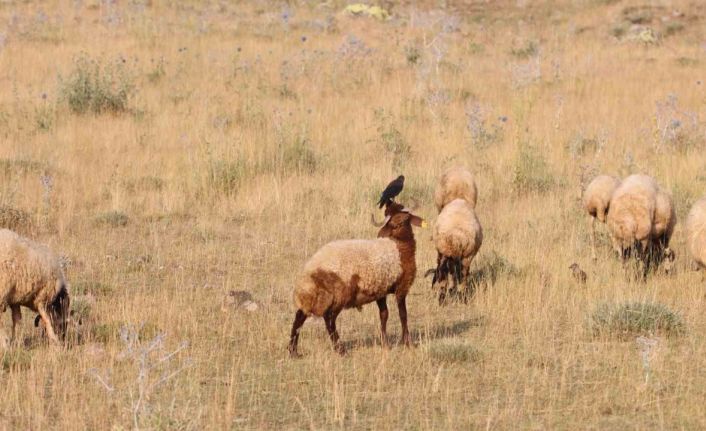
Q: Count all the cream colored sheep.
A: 7